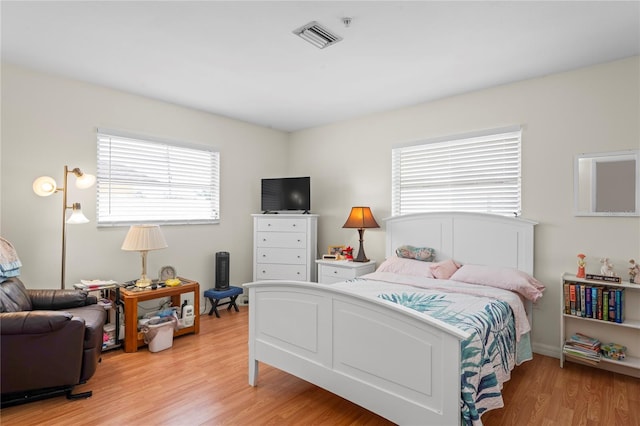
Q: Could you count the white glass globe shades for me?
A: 3